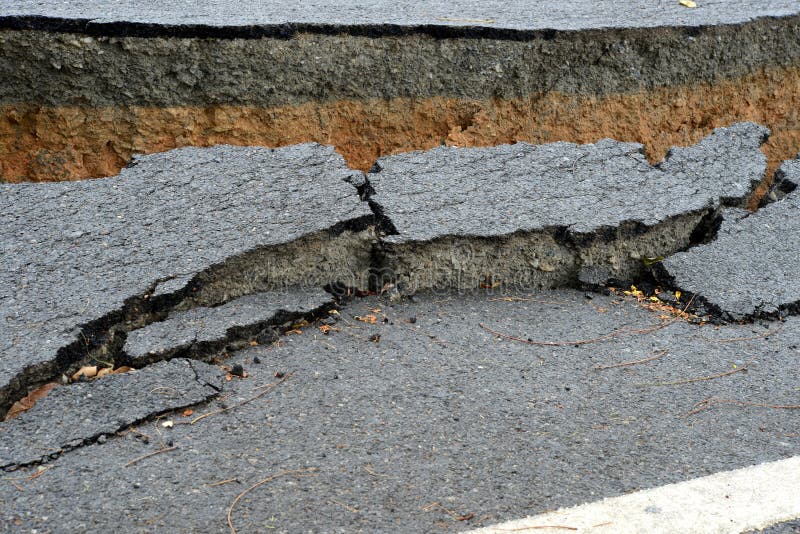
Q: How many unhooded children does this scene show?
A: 0